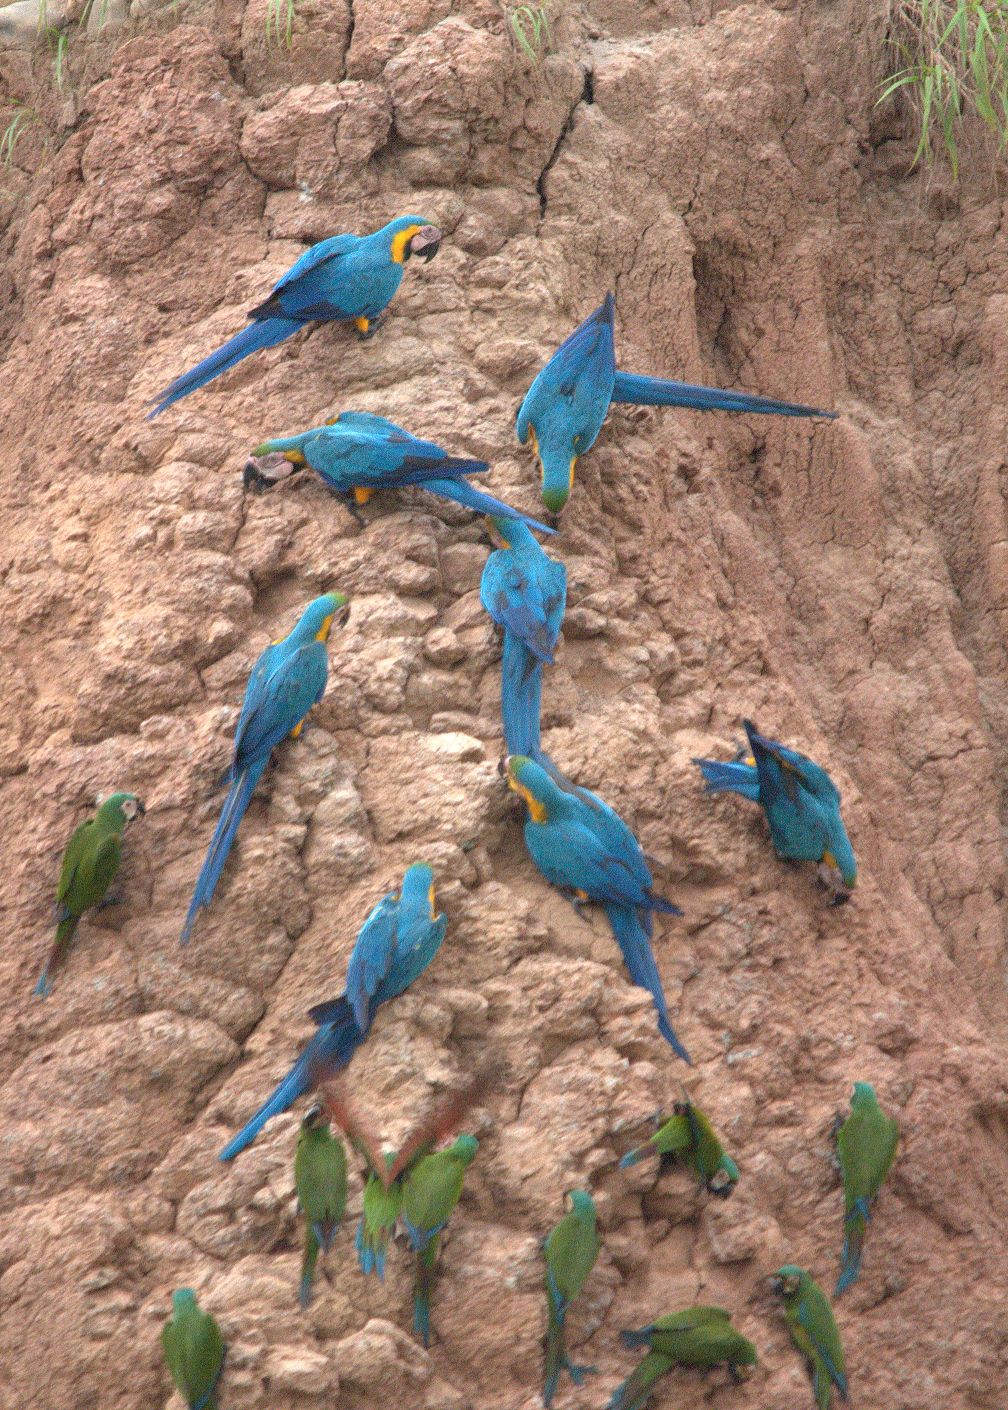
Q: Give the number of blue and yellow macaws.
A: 8